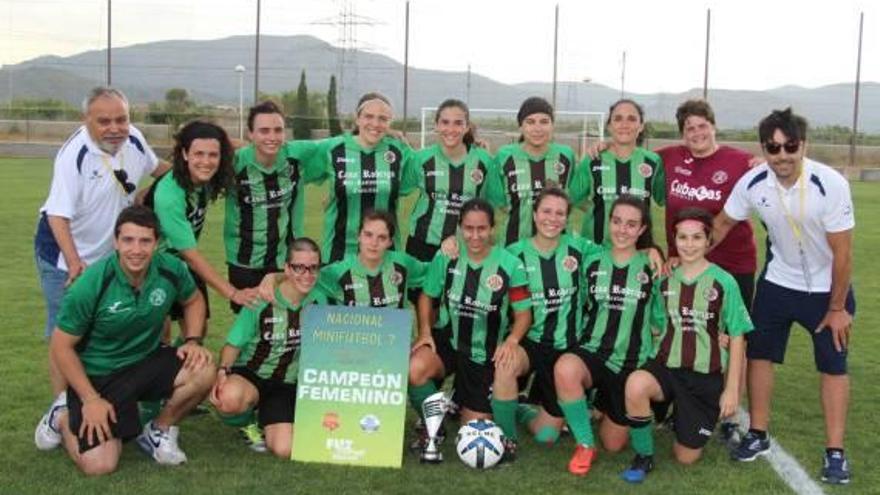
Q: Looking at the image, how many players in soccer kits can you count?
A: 13